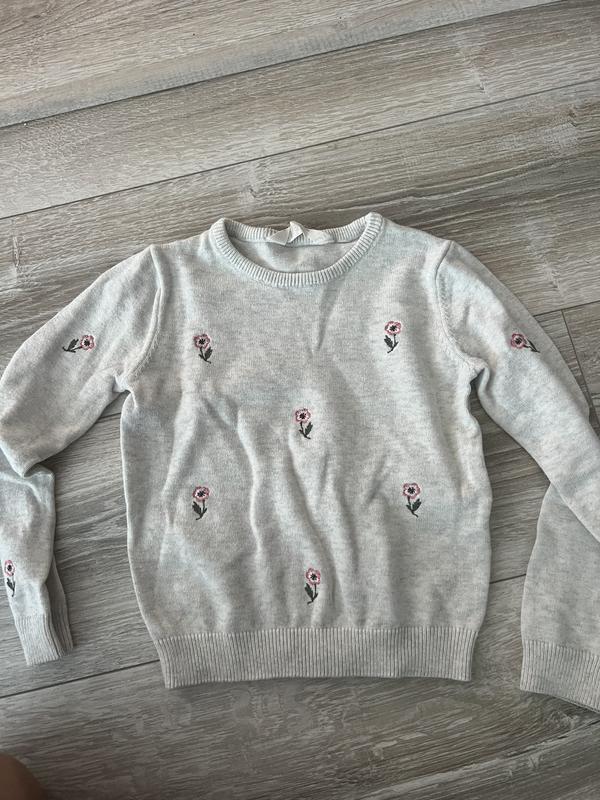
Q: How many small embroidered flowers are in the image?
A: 9